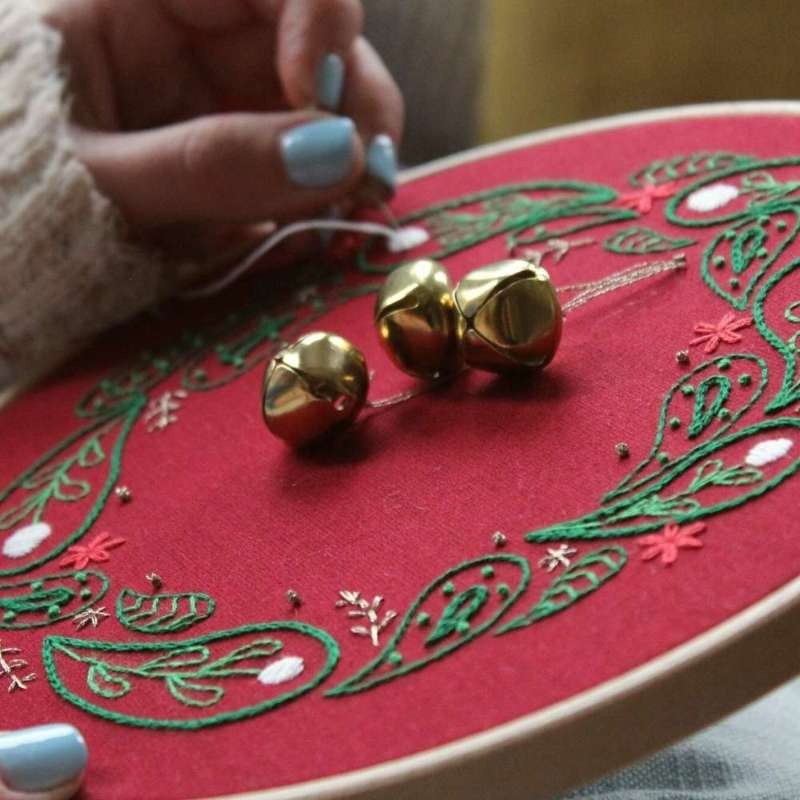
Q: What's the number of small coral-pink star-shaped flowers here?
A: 4